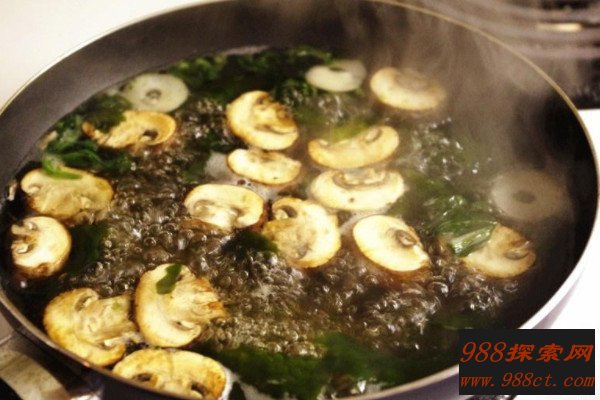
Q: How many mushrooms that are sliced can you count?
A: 15